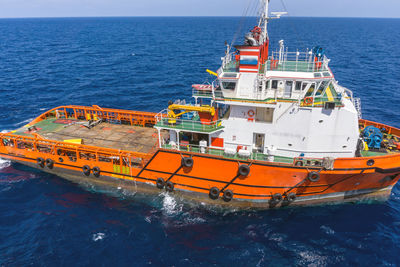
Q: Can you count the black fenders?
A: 13